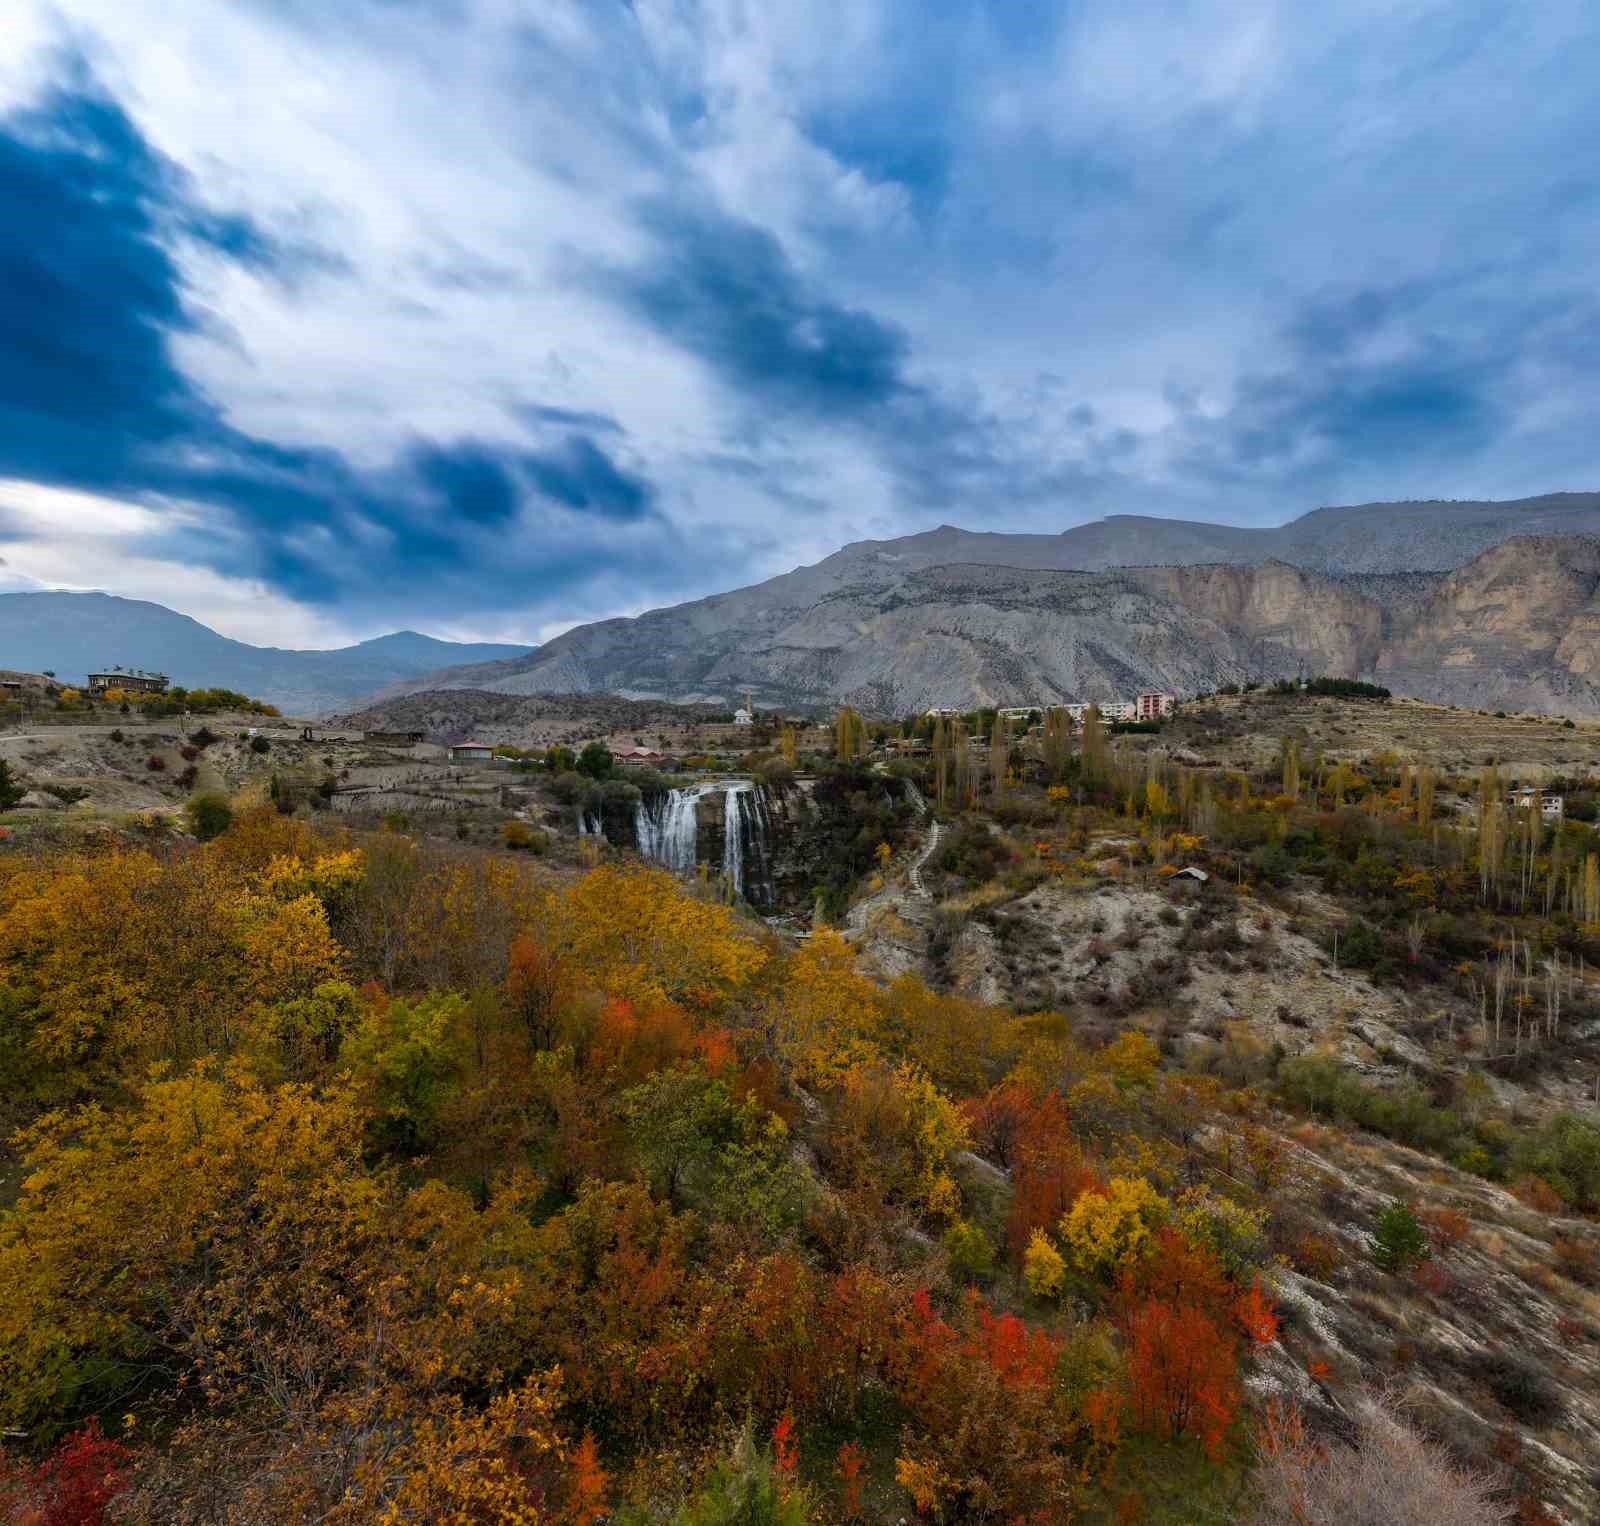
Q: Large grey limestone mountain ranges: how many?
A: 1